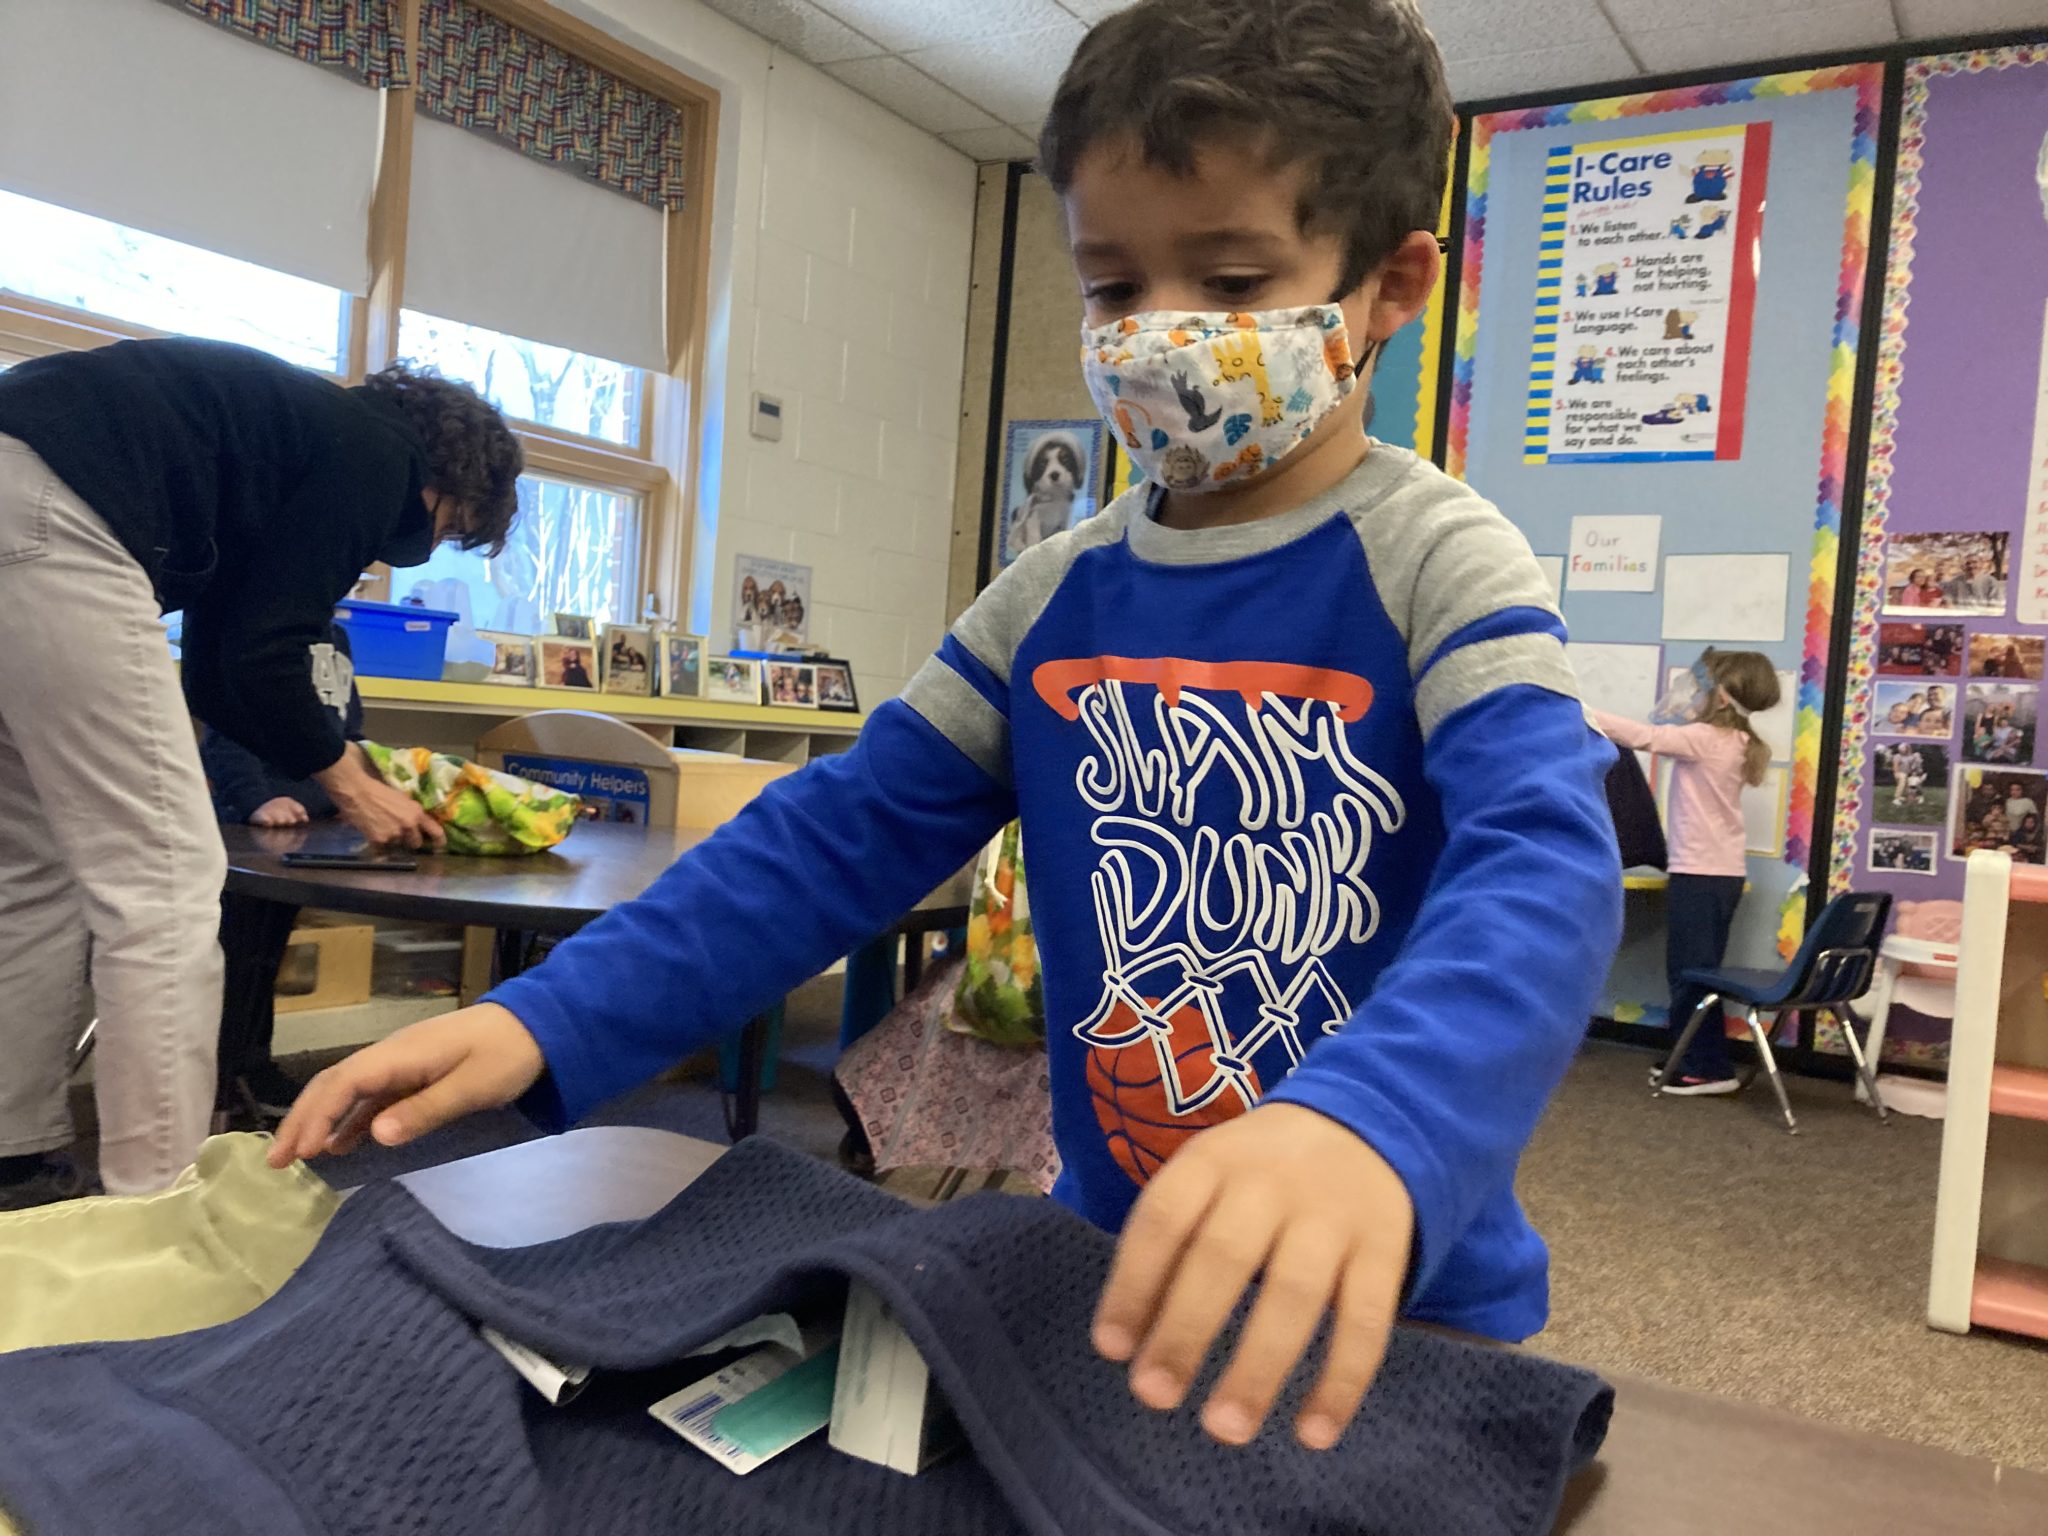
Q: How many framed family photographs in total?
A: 8